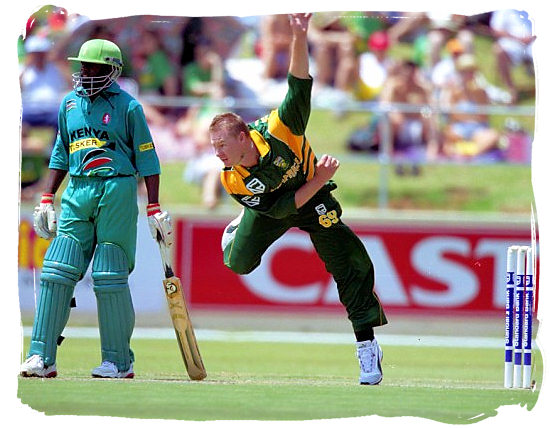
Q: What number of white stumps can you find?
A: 3